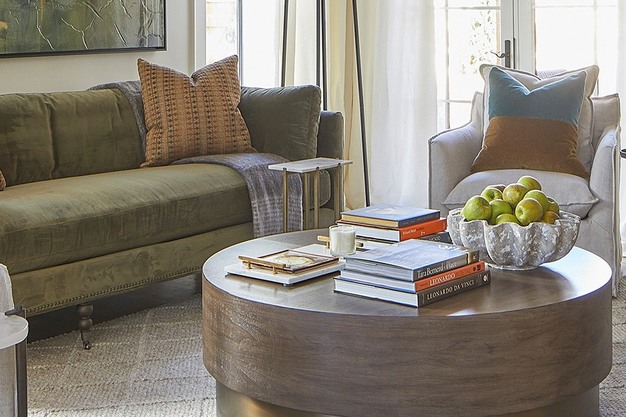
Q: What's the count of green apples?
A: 11